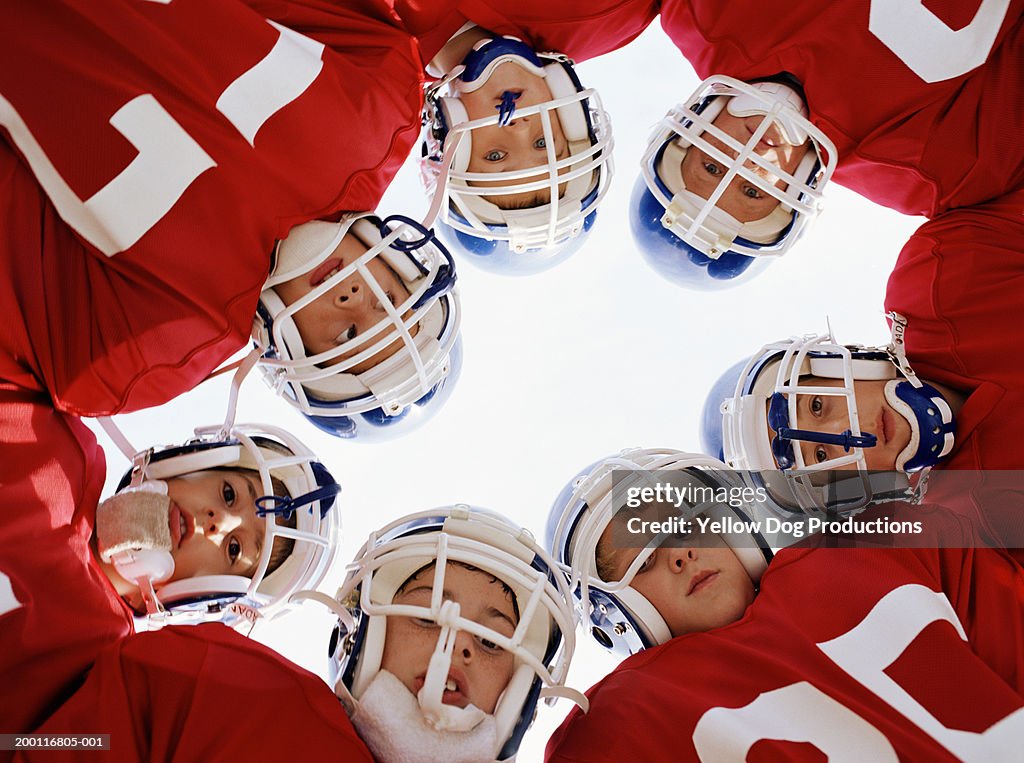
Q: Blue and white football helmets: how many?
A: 7